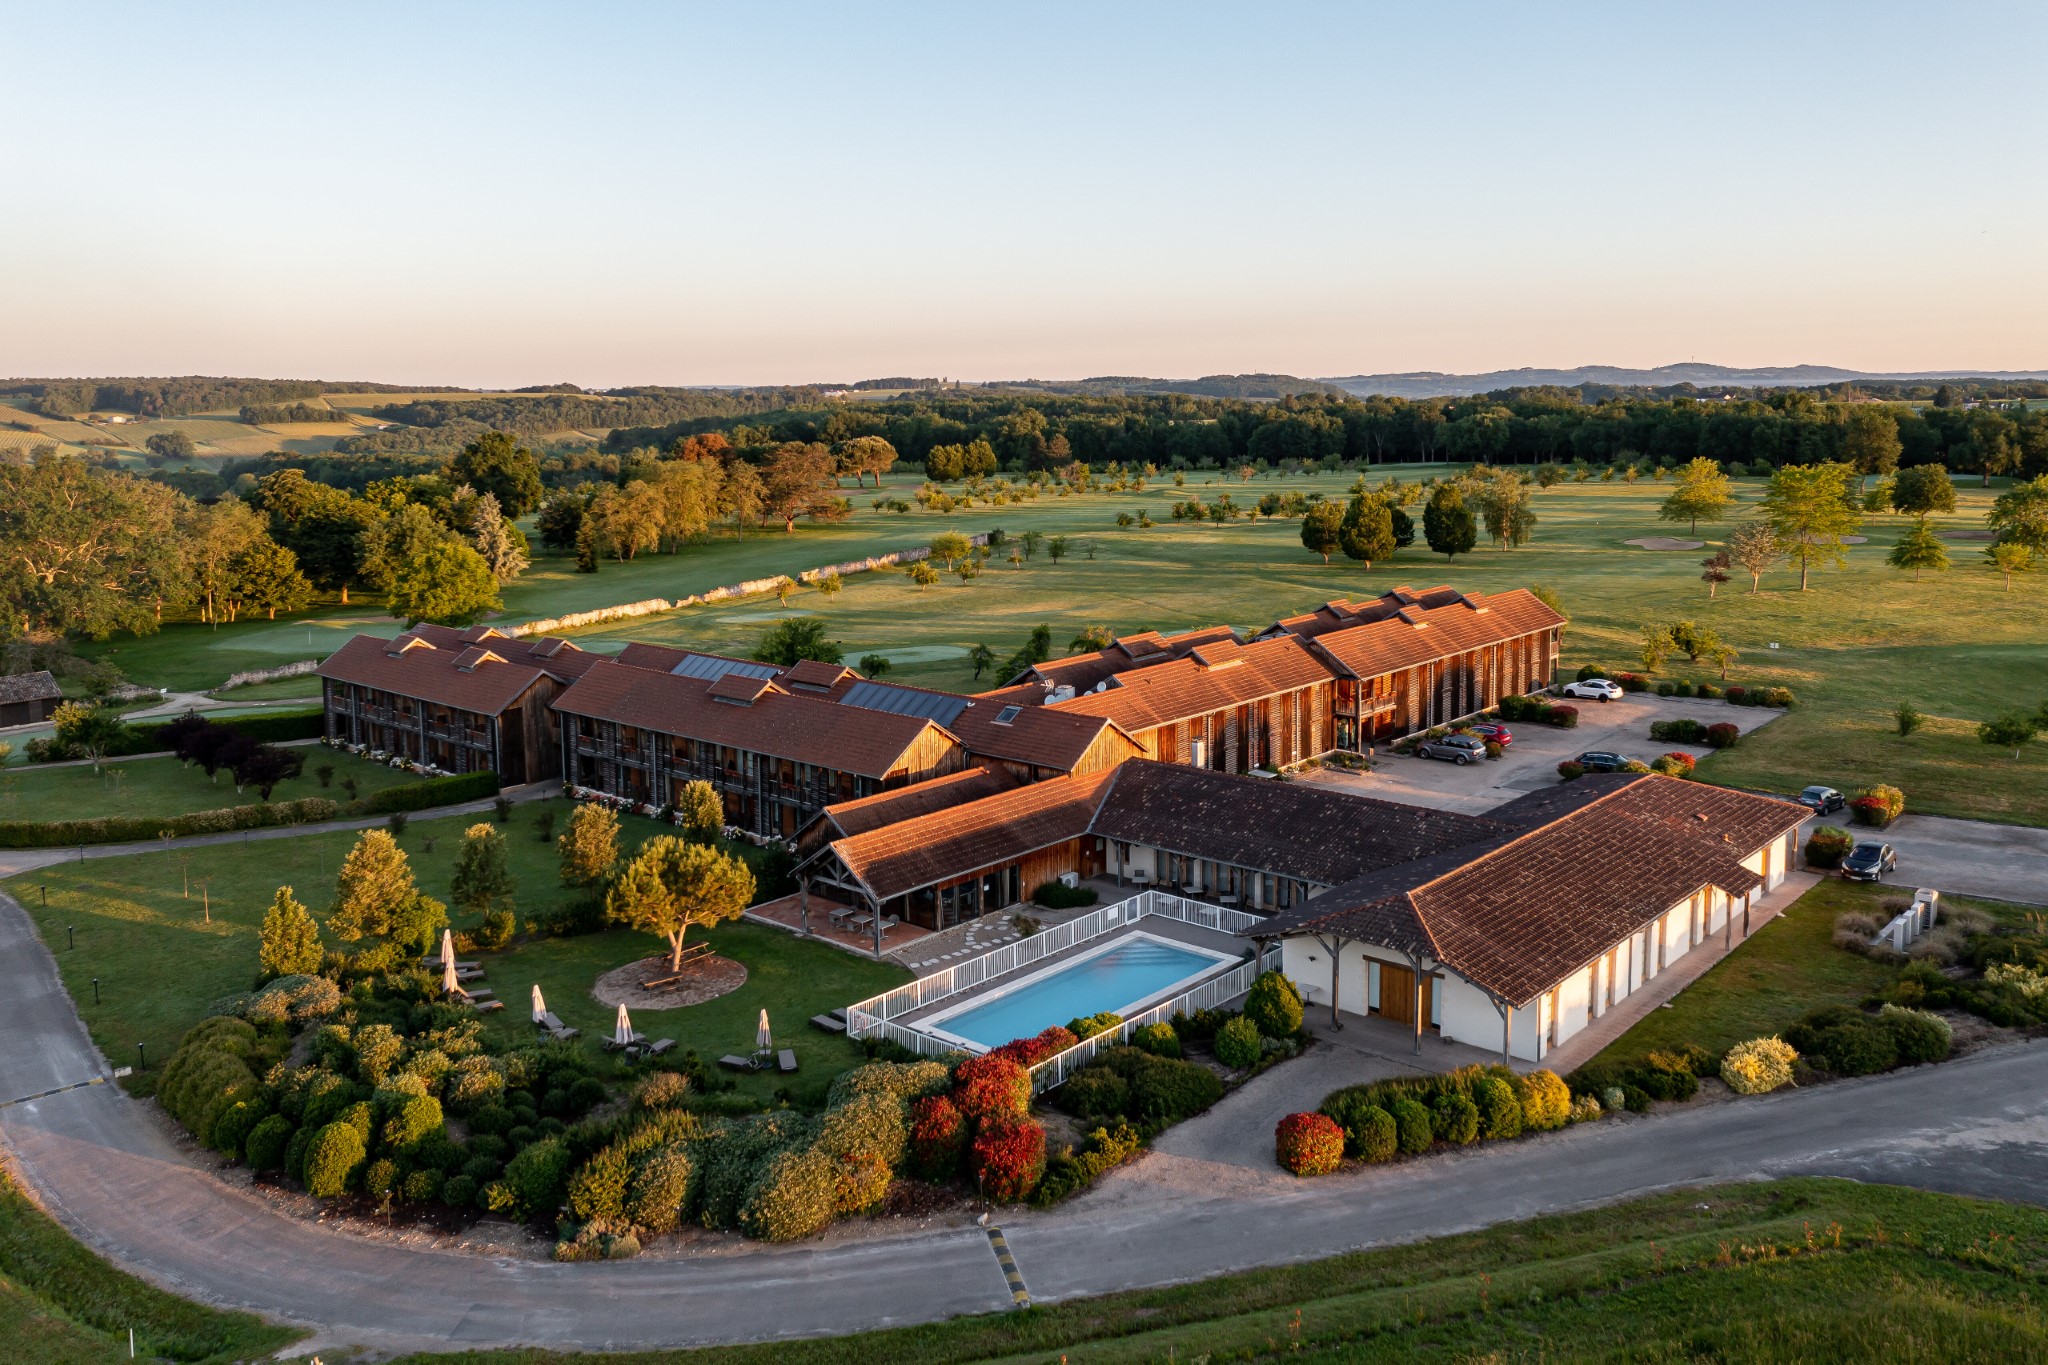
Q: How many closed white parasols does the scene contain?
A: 5